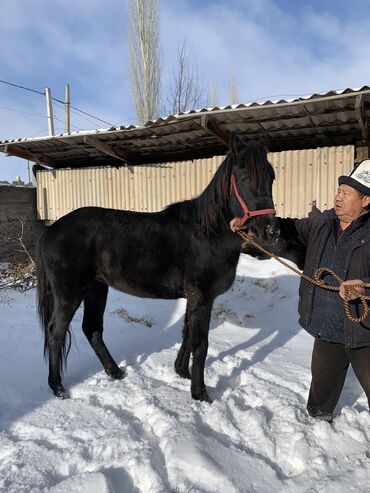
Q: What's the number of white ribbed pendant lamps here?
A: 0